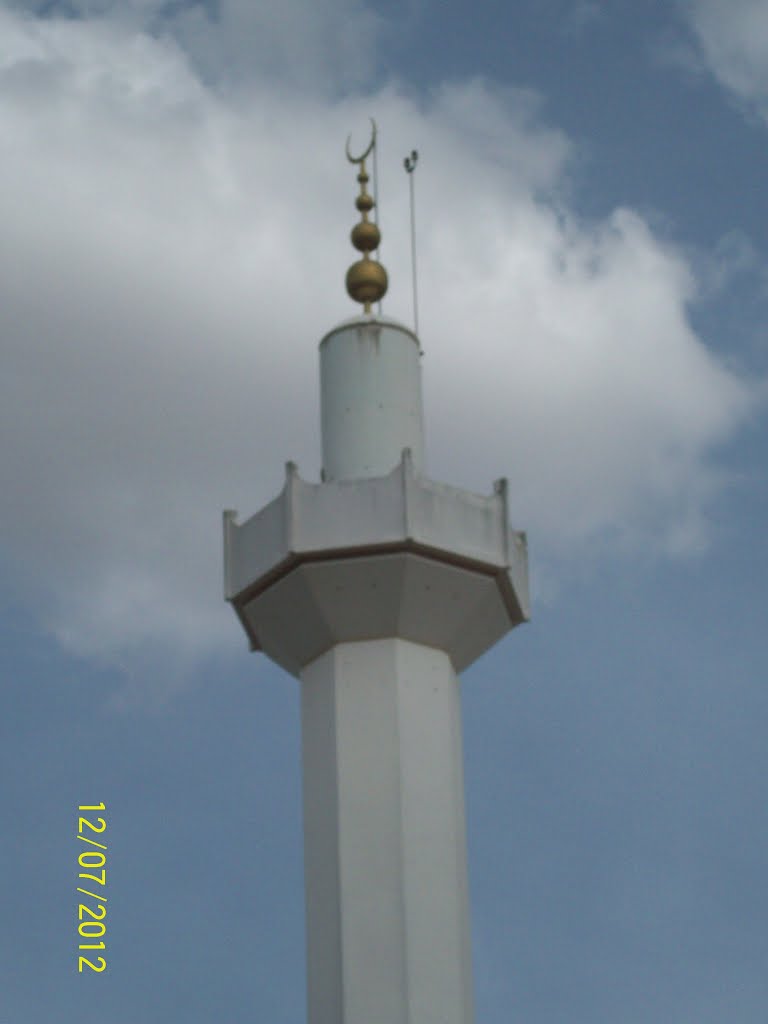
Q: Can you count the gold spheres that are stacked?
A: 4